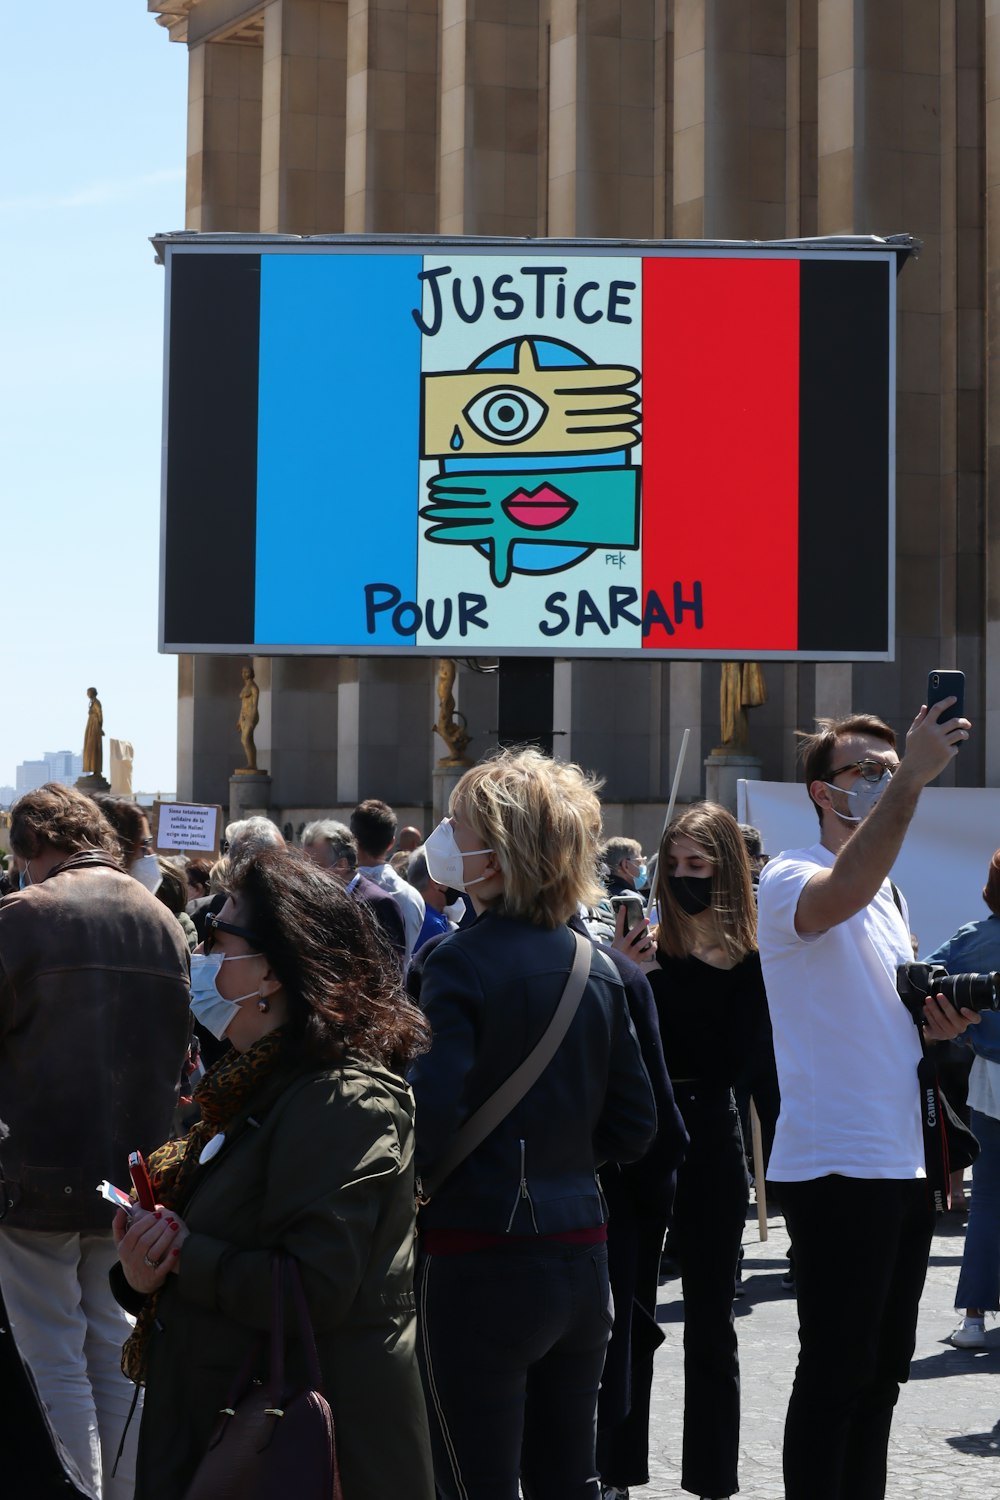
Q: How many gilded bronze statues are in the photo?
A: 4